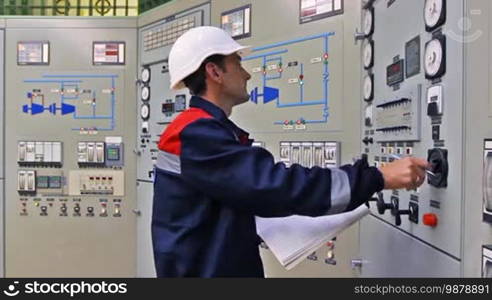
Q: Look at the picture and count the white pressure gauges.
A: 8